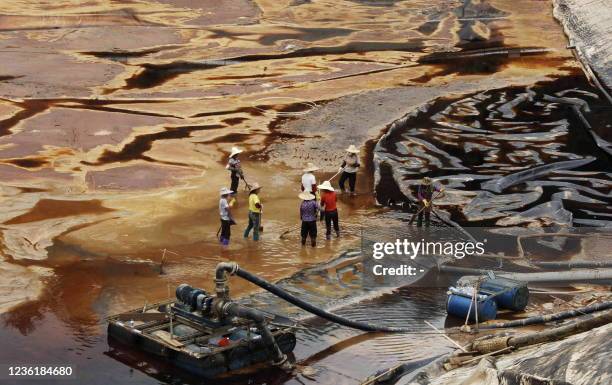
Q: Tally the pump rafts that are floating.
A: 1